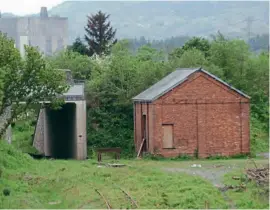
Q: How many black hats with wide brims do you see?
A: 0